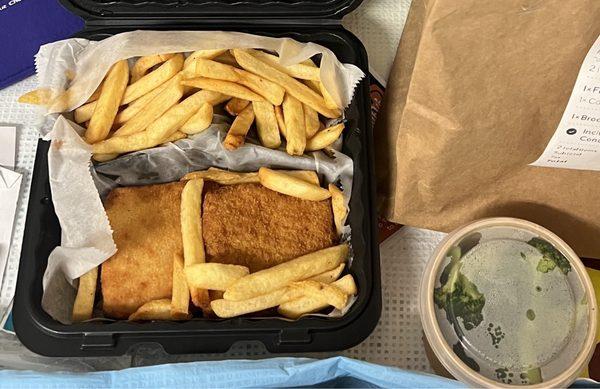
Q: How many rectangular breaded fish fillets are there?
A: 2